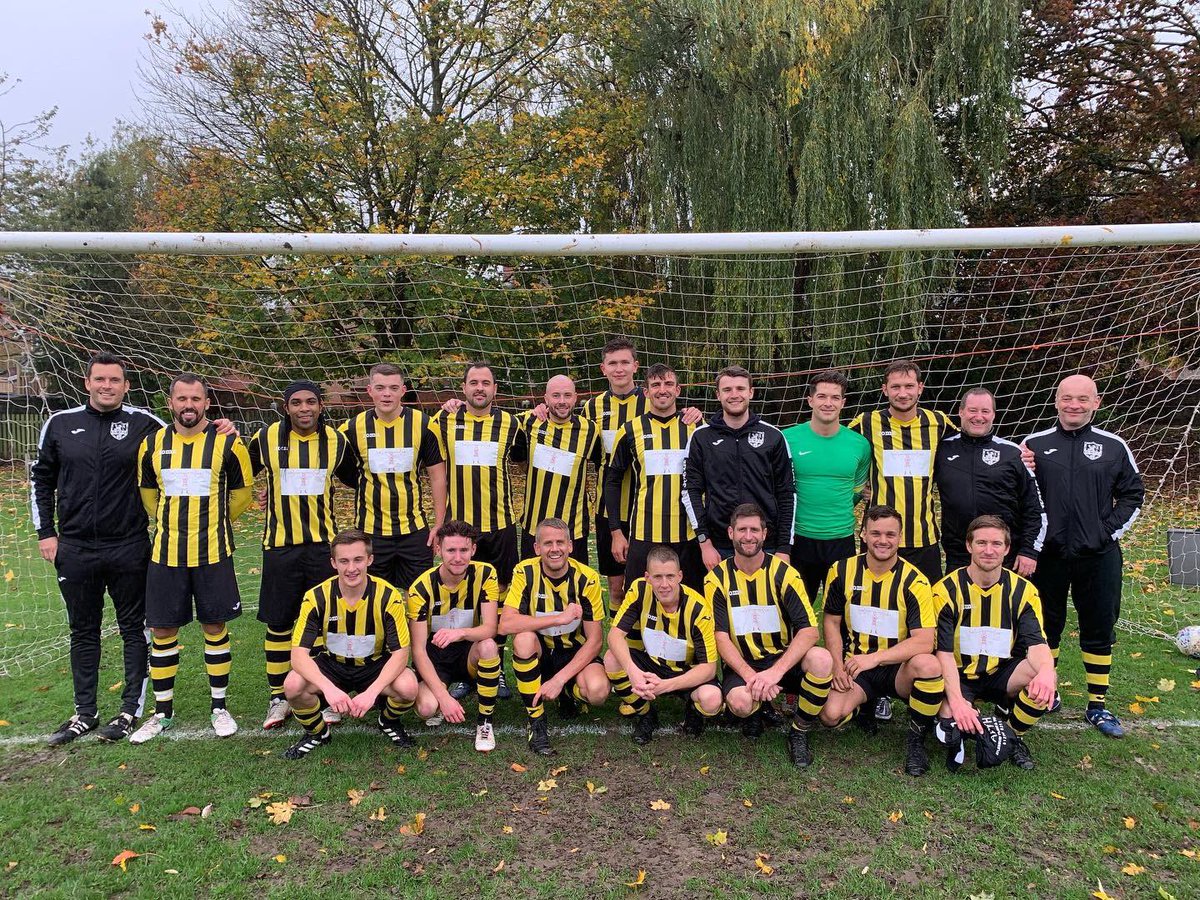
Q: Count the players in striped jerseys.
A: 15